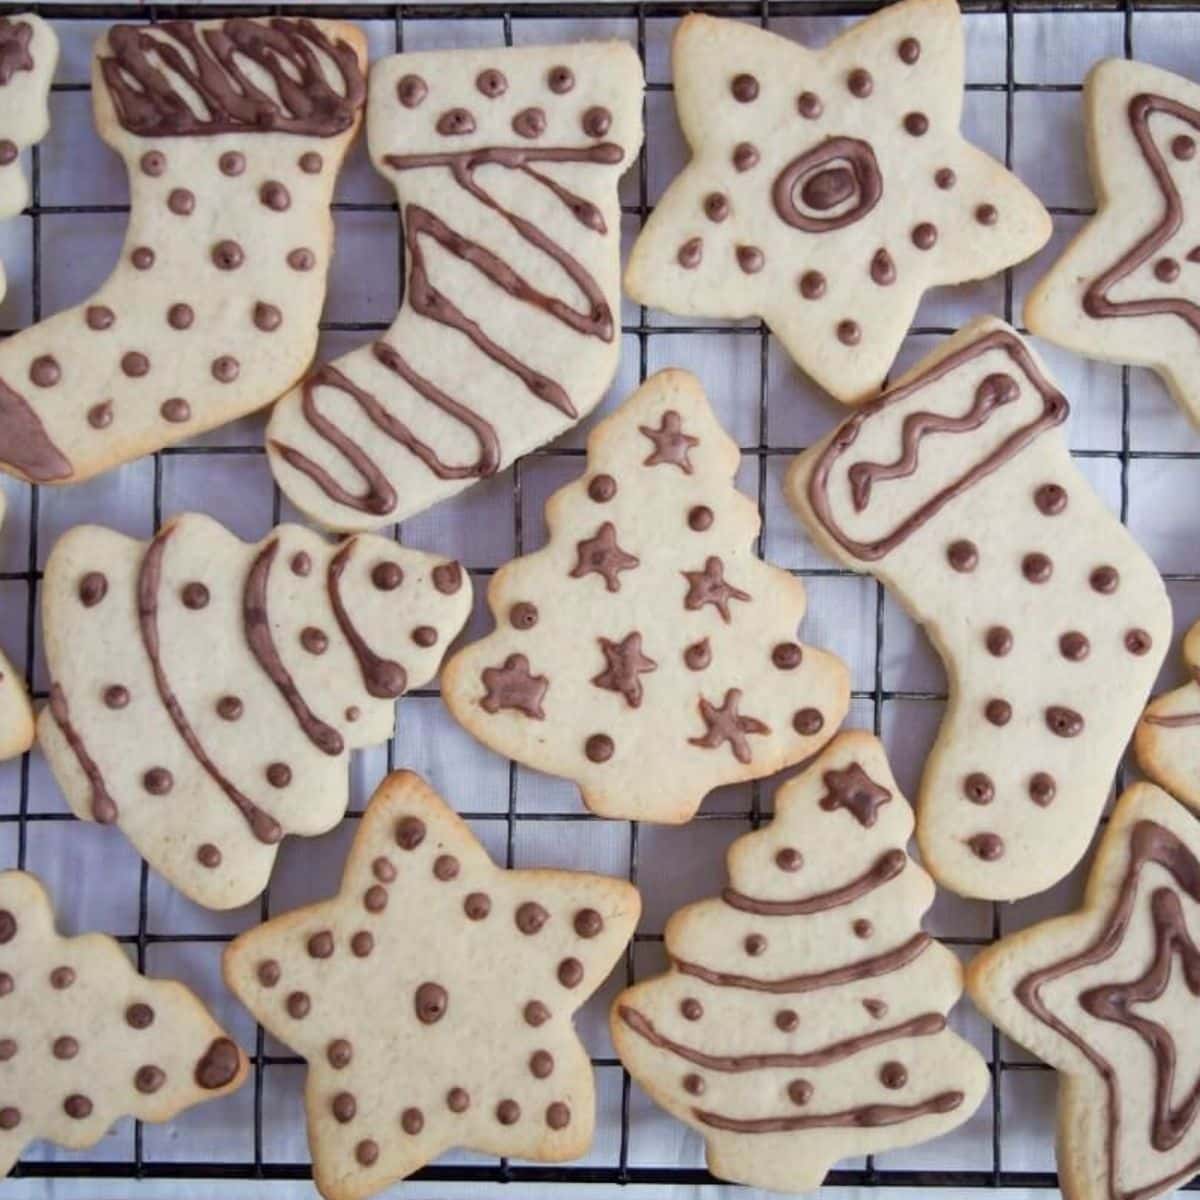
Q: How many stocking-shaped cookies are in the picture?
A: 3